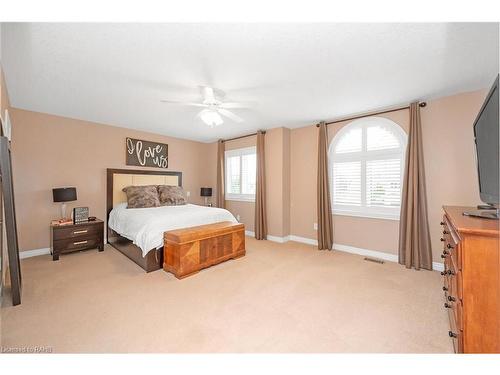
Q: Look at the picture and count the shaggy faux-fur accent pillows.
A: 2